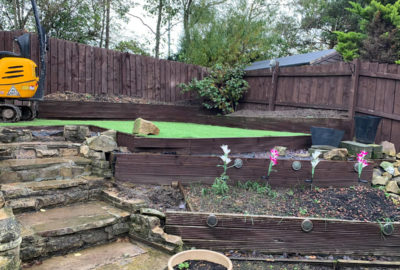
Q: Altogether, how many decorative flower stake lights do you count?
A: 4